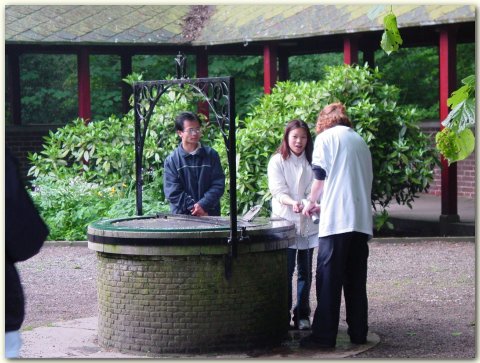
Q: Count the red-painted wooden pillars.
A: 5